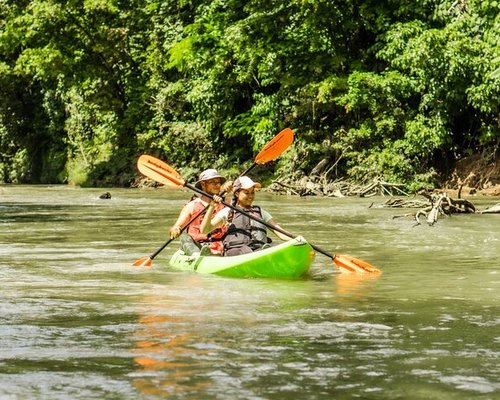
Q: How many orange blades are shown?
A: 4